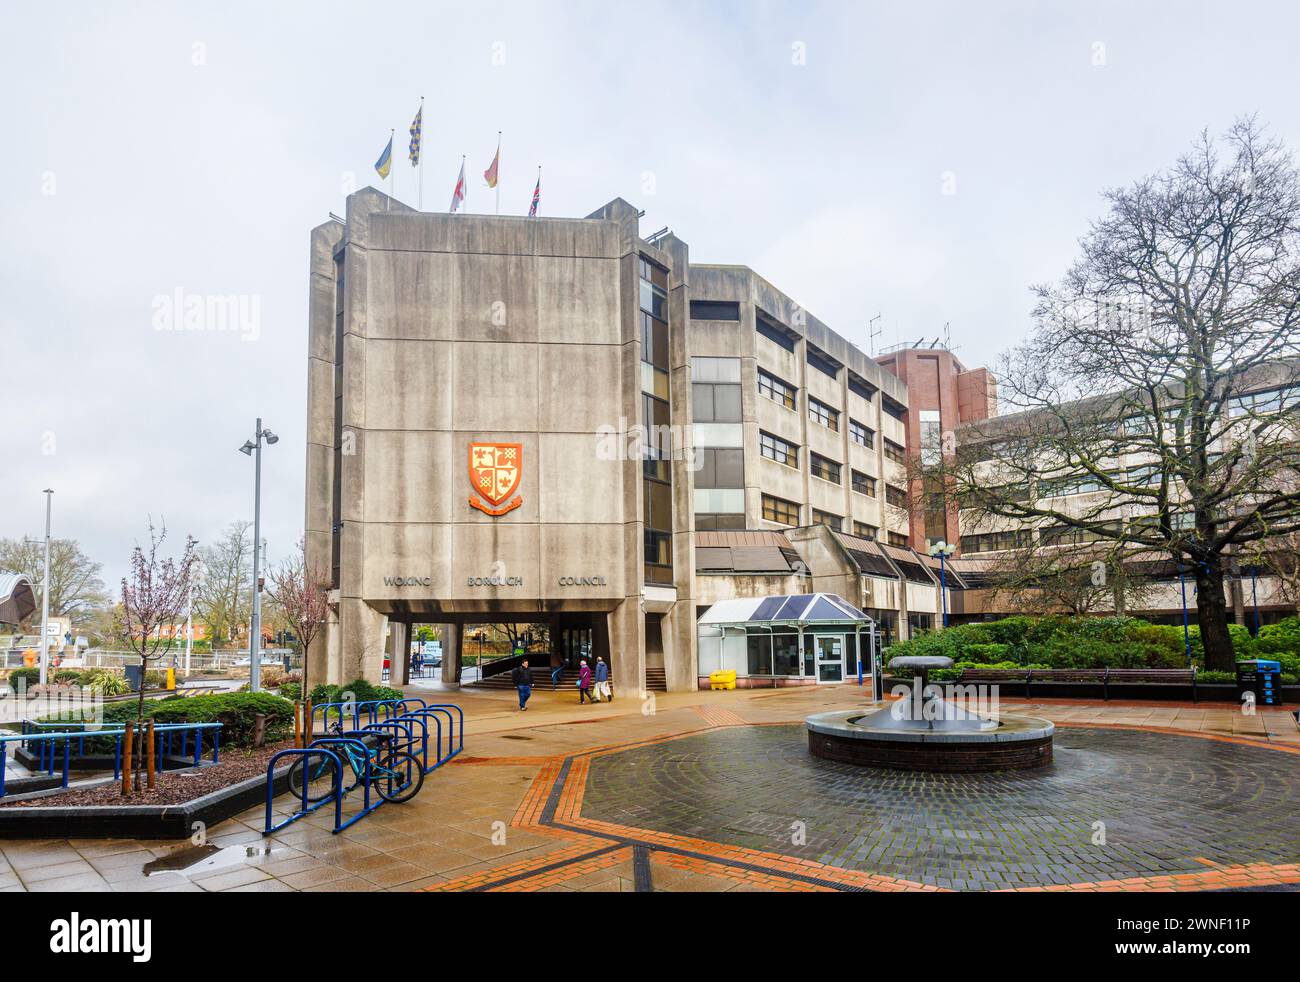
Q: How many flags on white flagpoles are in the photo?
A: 5